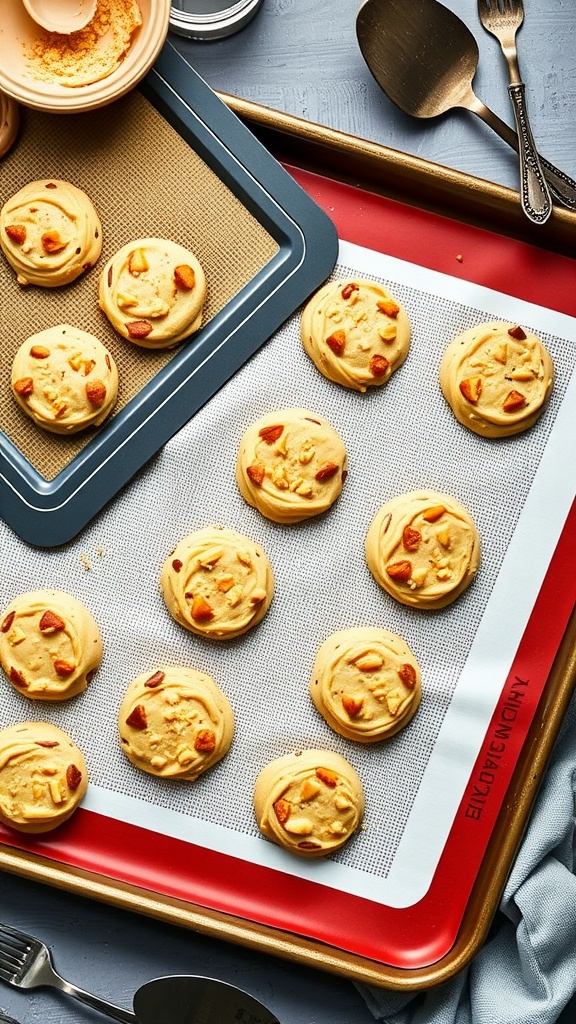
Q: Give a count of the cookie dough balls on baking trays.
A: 13